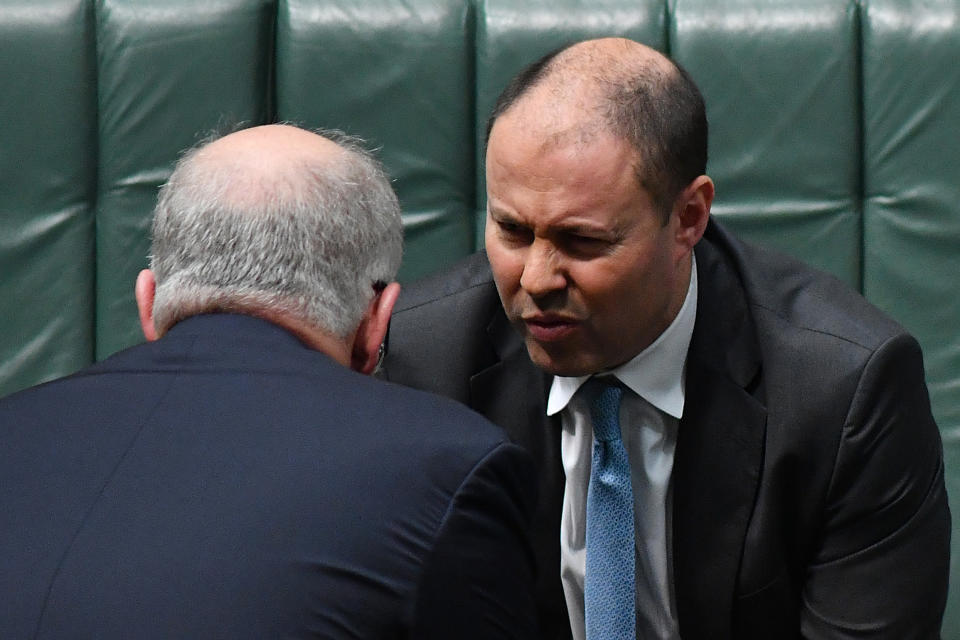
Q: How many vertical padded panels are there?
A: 6